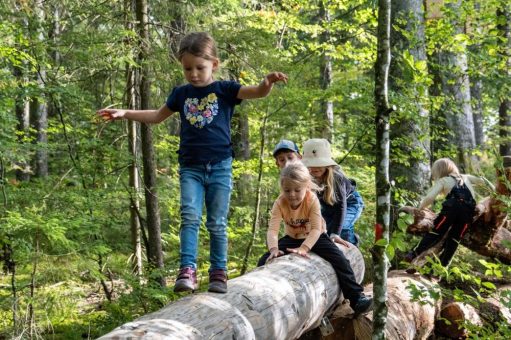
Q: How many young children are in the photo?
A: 5